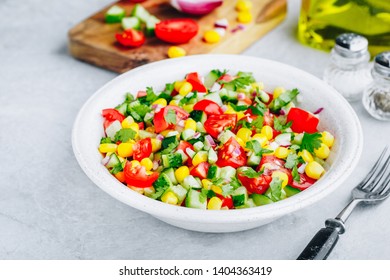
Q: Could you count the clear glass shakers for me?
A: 2